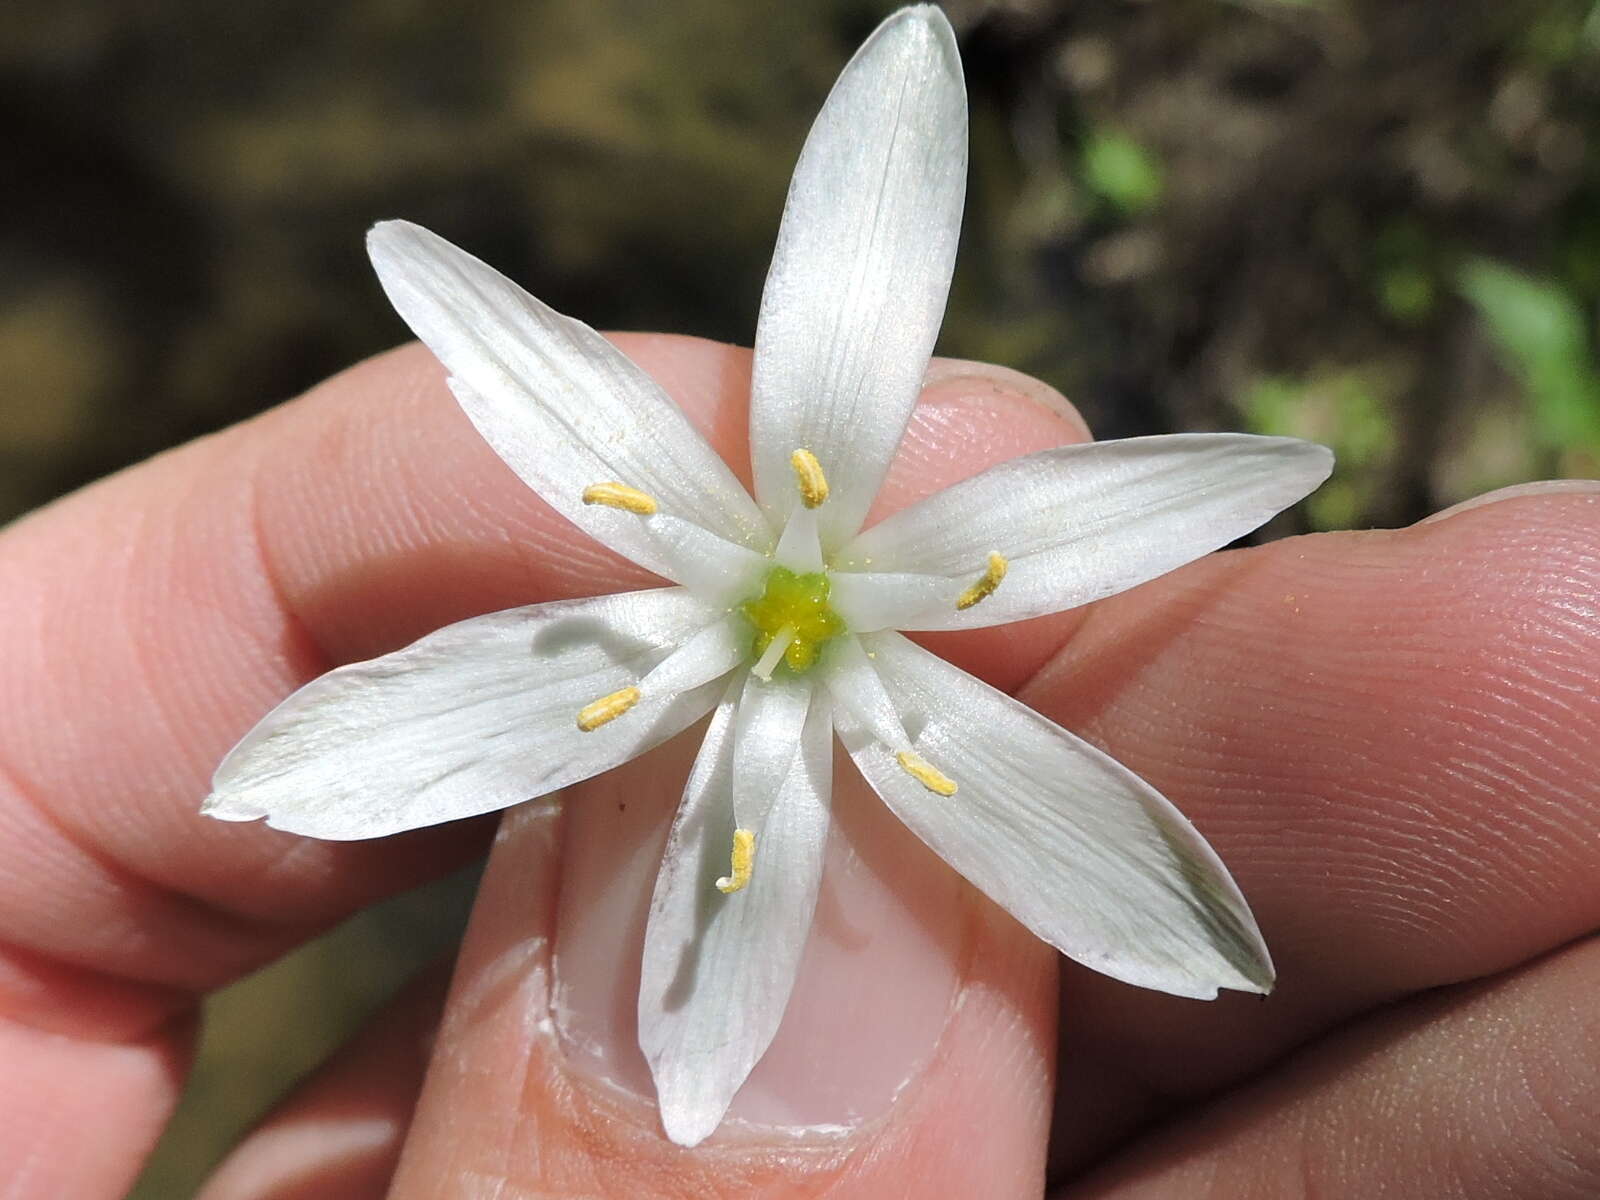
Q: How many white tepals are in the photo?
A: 6